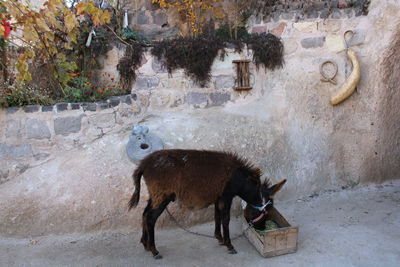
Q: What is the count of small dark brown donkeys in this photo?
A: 1